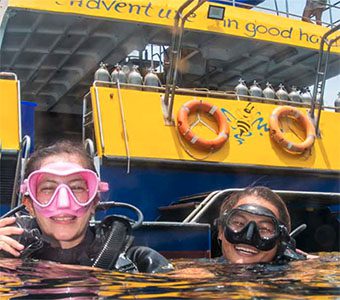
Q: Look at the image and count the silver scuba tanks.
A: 11